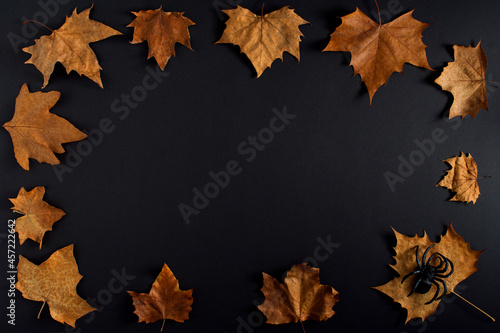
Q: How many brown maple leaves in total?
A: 12